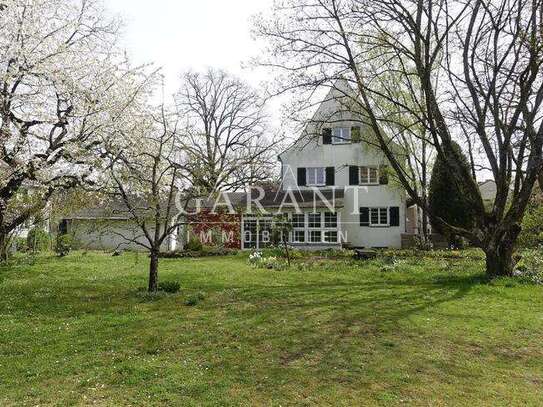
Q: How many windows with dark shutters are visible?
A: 4